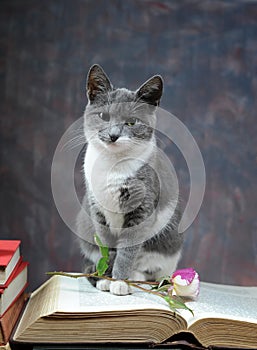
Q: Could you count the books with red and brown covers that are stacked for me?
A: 3